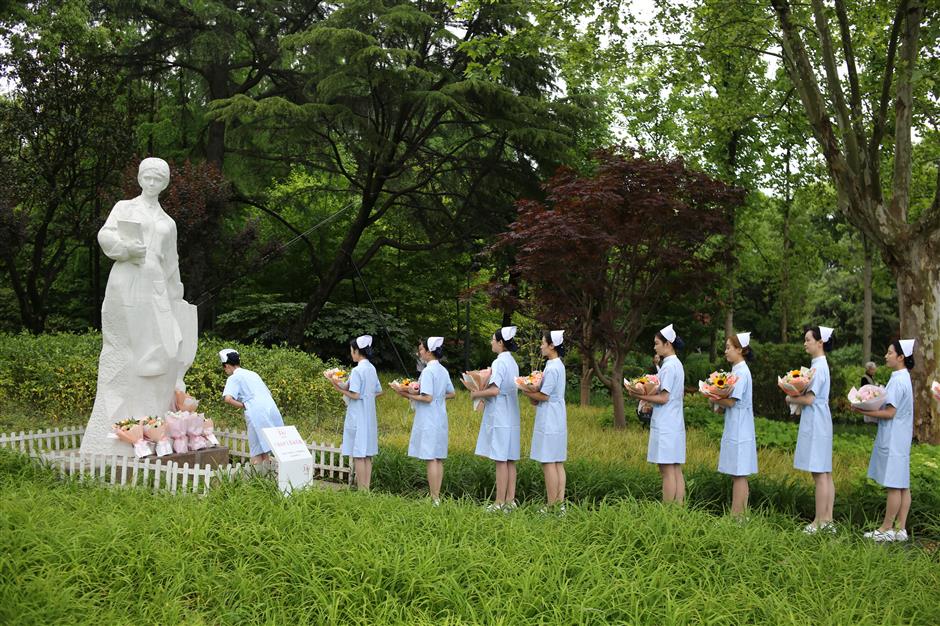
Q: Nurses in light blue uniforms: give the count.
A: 9